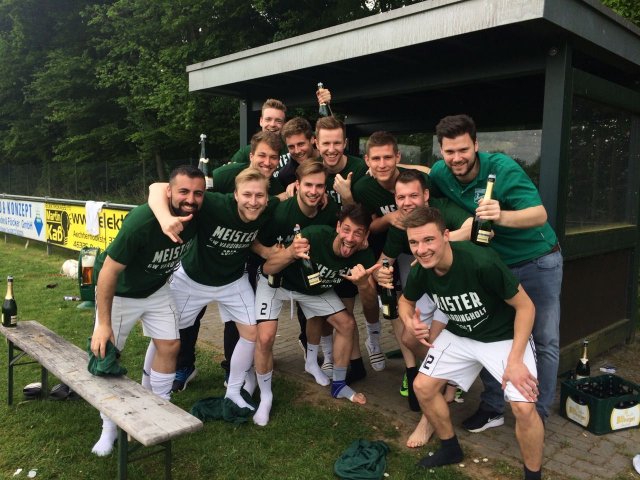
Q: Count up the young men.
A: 12